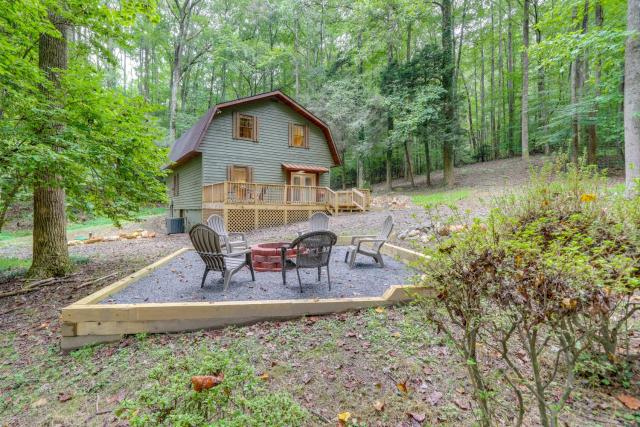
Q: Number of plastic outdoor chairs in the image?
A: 4